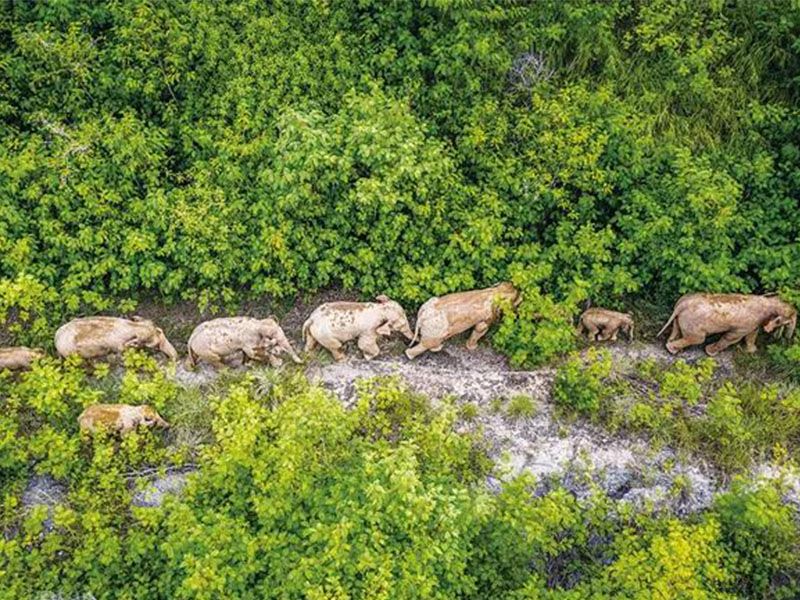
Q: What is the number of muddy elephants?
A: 8